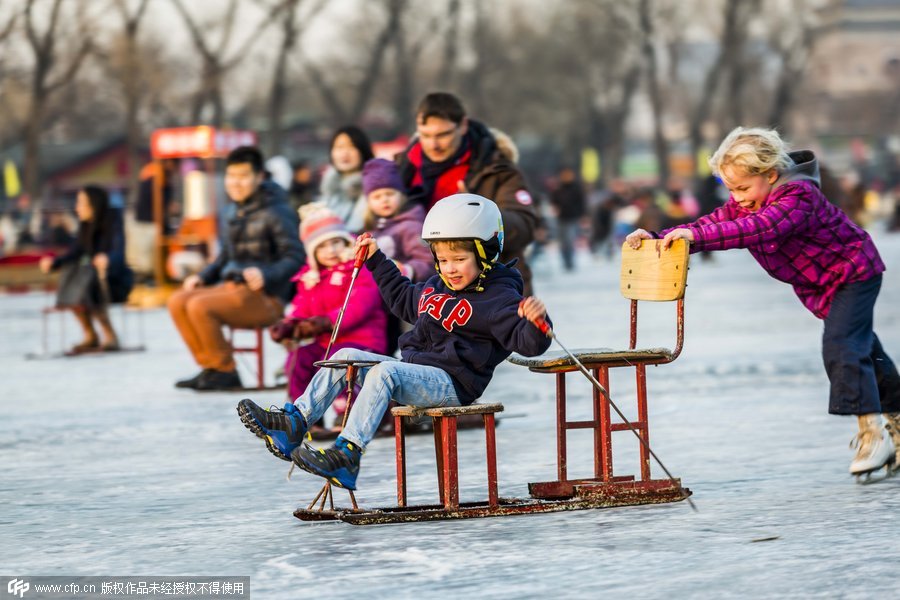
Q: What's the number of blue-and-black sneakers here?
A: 2